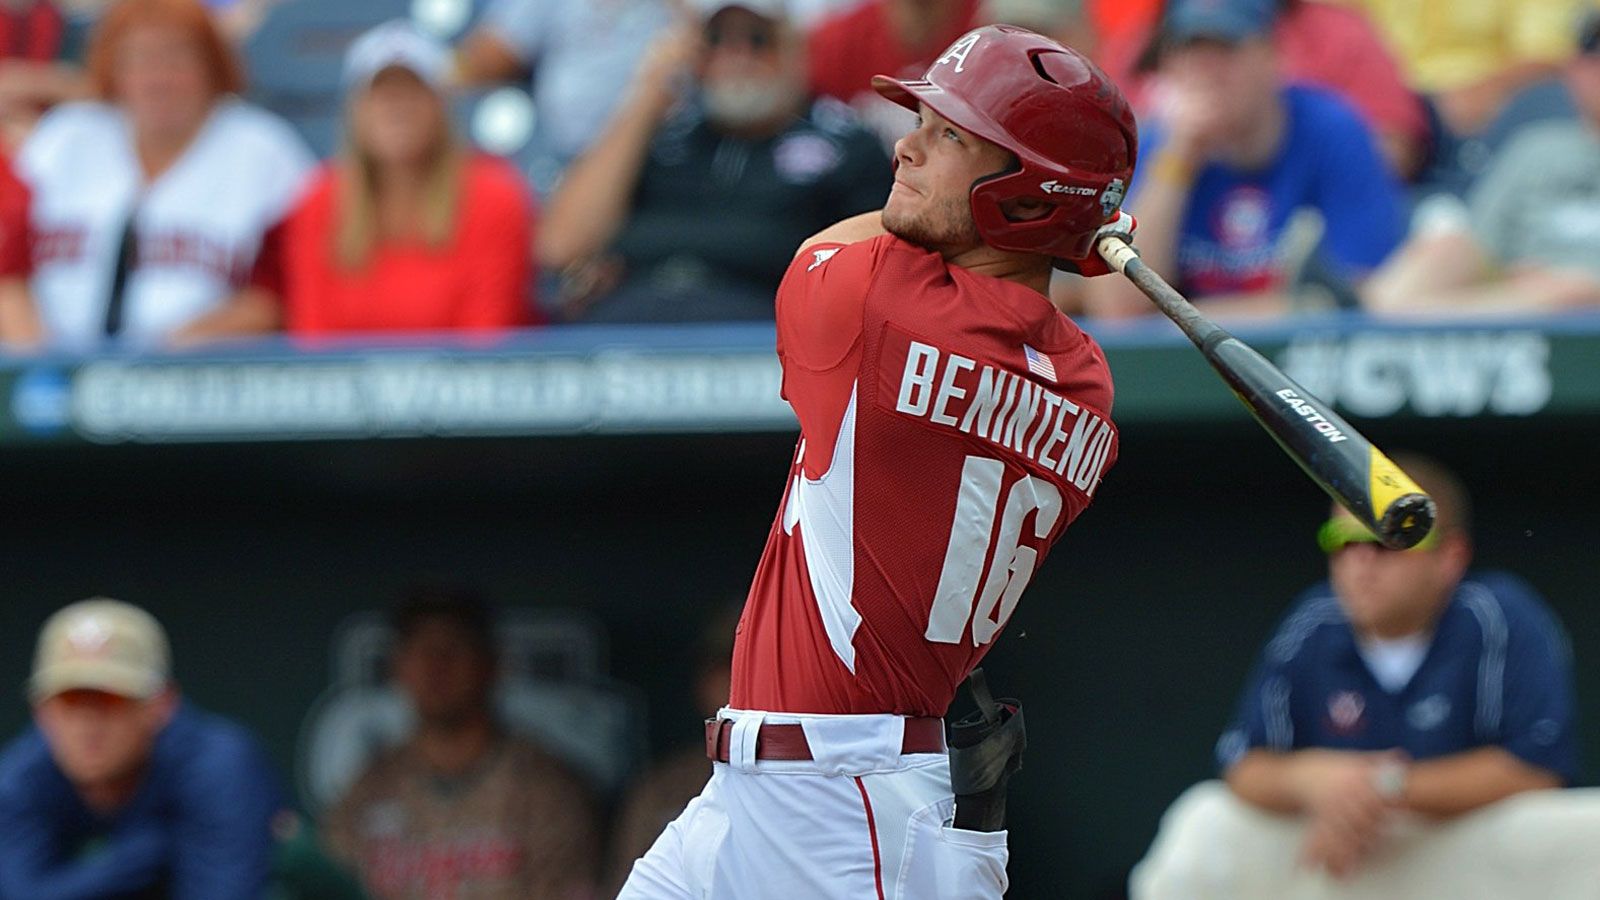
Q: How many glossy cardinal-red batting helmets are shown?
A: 1